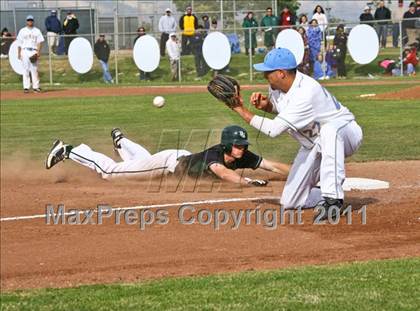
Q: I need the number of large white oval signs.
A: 6